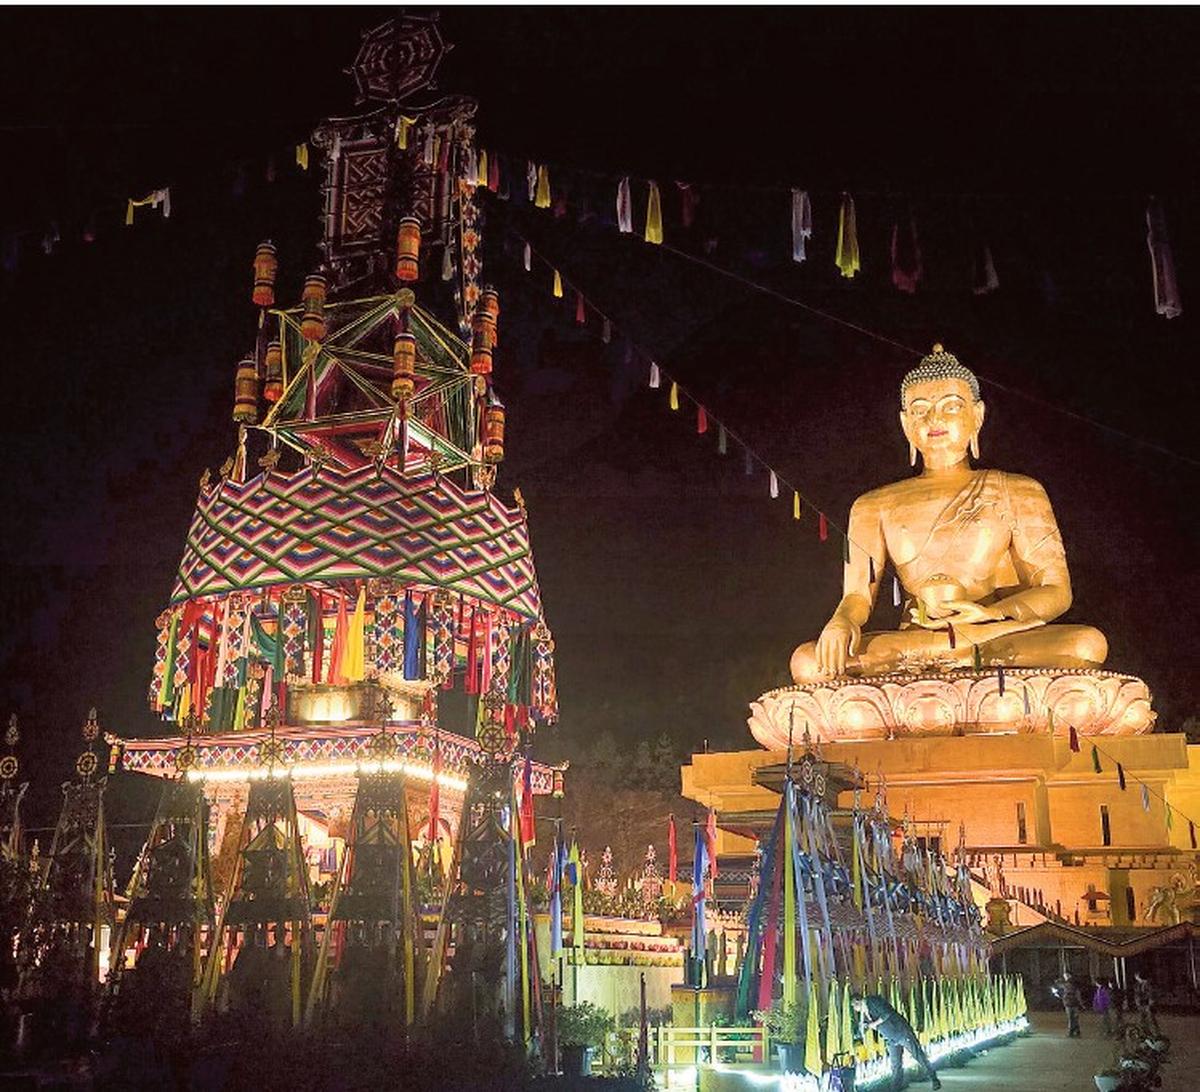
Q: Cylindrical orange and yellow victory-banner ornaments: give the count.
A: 9